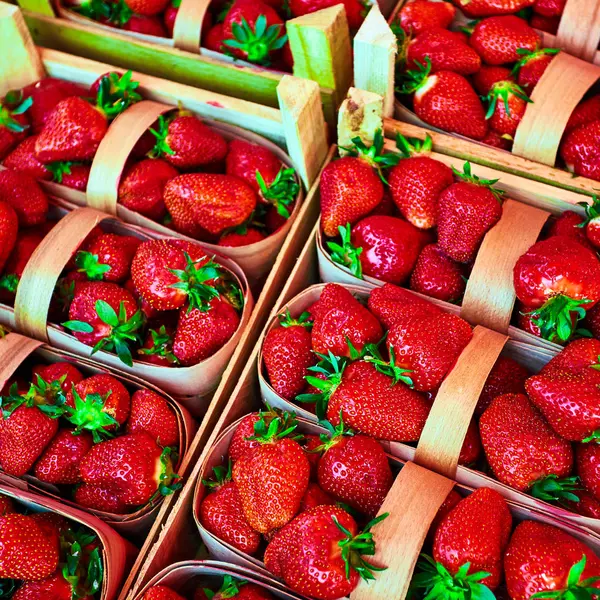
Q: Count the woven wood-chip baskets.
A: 11